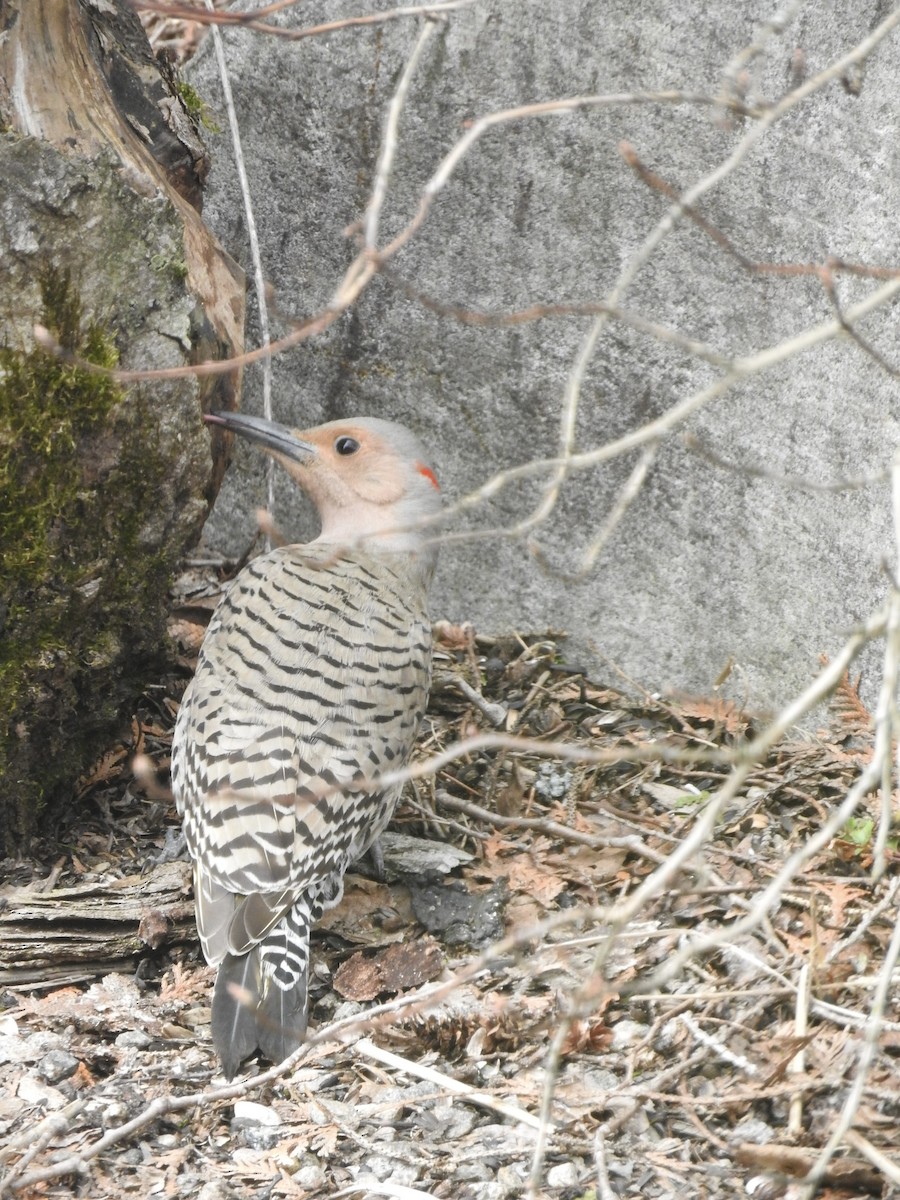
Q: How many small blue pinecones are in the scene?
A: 1